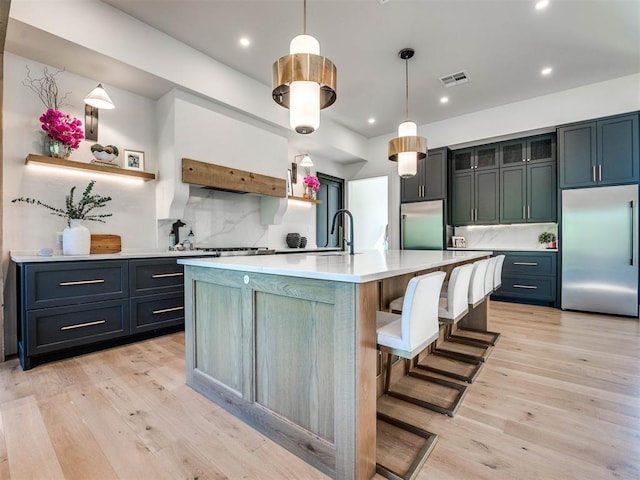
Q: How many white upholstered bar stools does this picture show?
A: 5